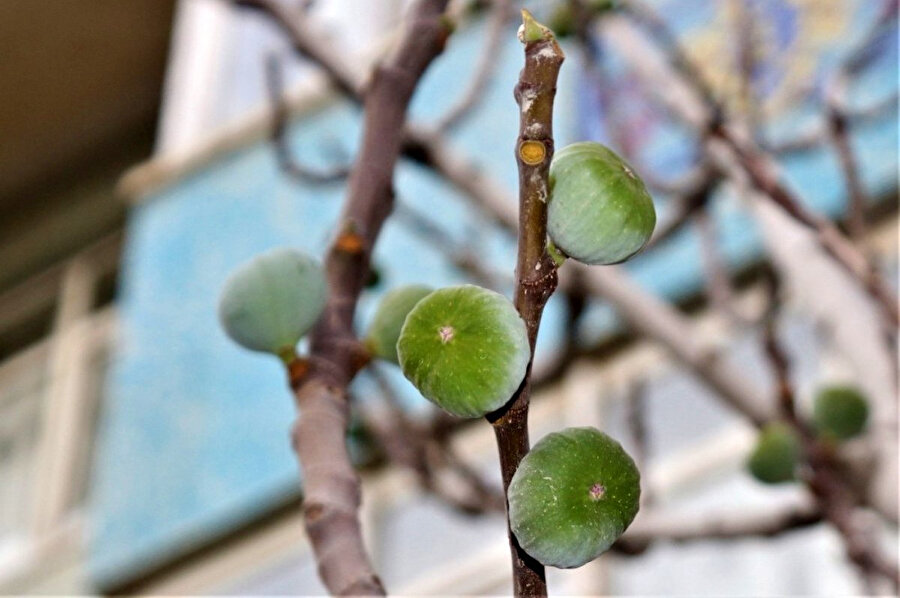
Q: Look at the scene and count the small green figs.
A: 7